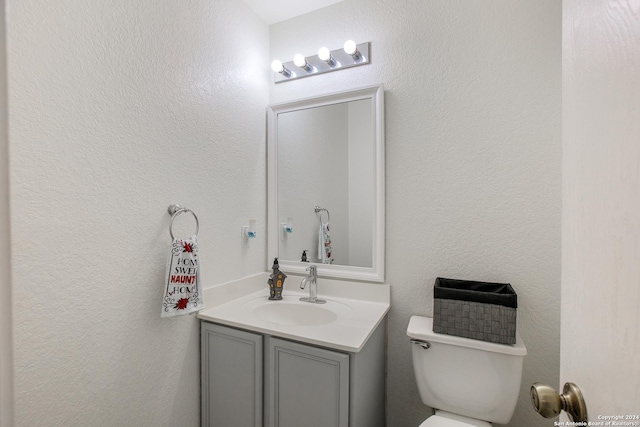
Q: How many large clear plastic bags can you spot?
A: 0